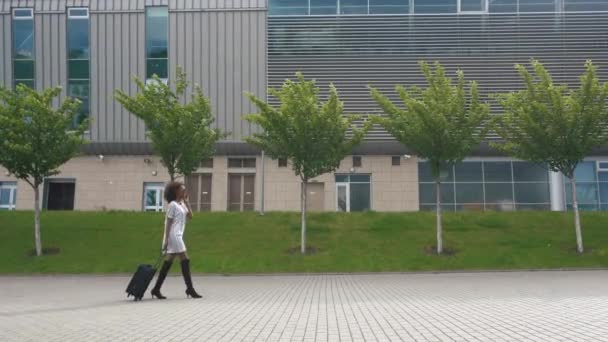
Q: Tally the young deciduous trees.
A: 5